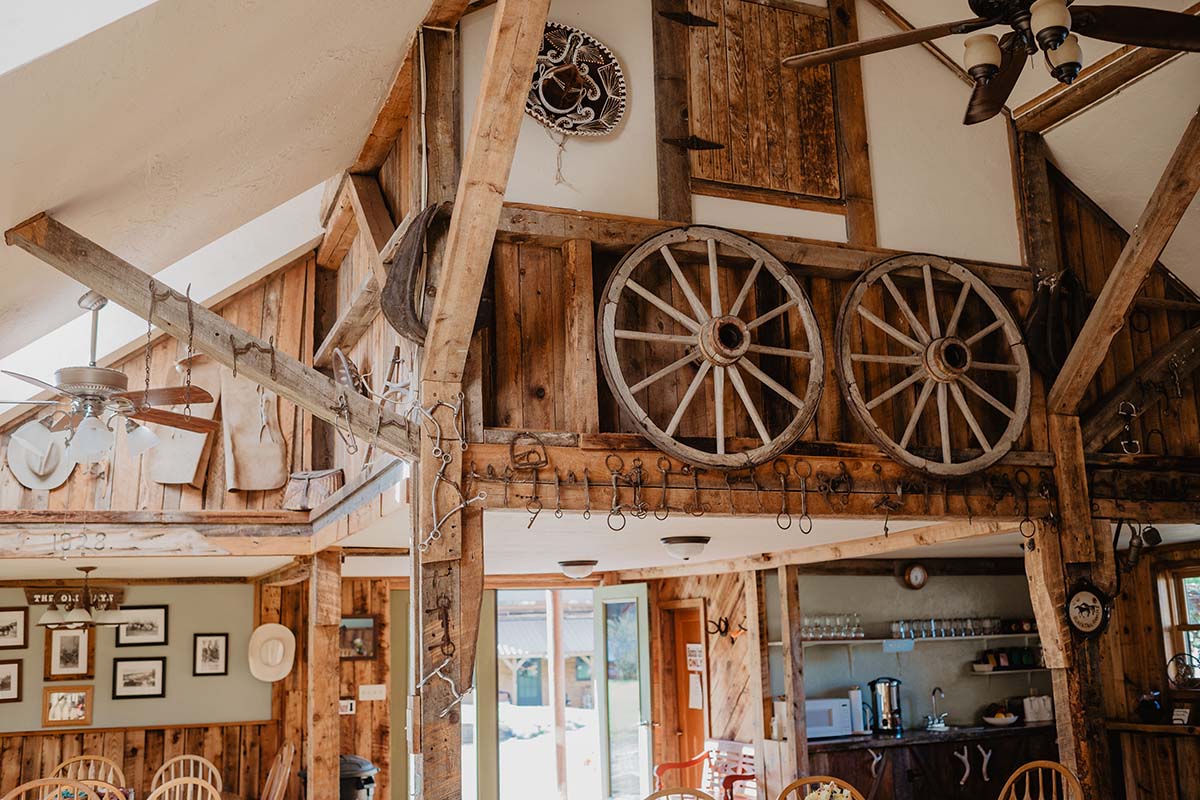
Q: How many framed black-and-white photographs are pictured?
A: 6